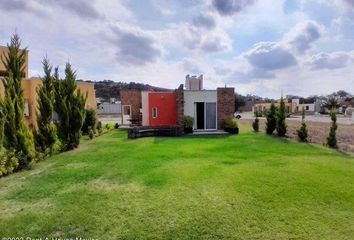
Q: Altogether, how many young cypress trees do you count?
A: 5